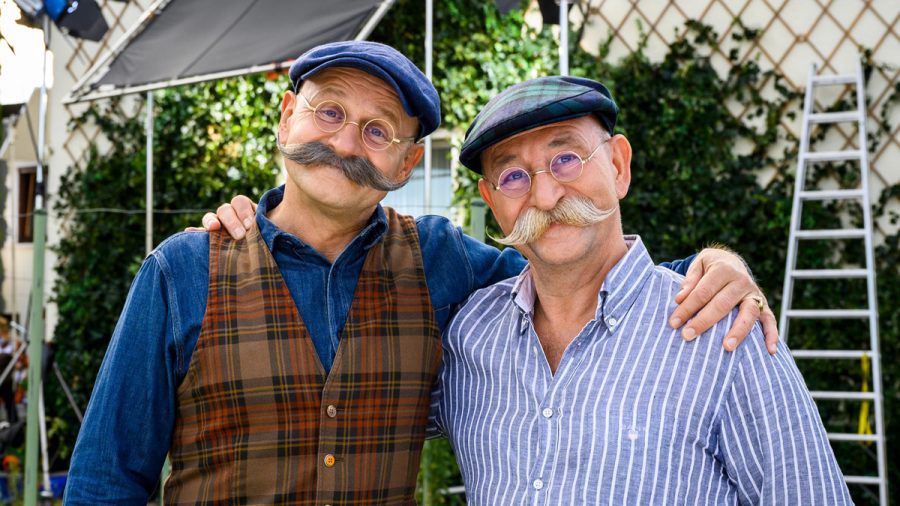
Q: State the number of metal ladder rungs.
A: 11